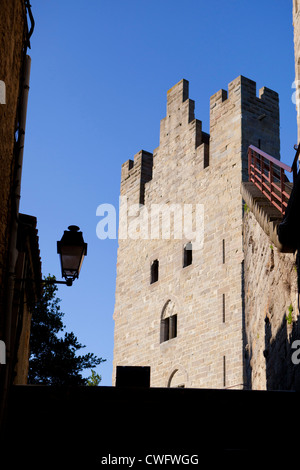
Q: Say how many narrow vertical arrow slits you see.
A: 3